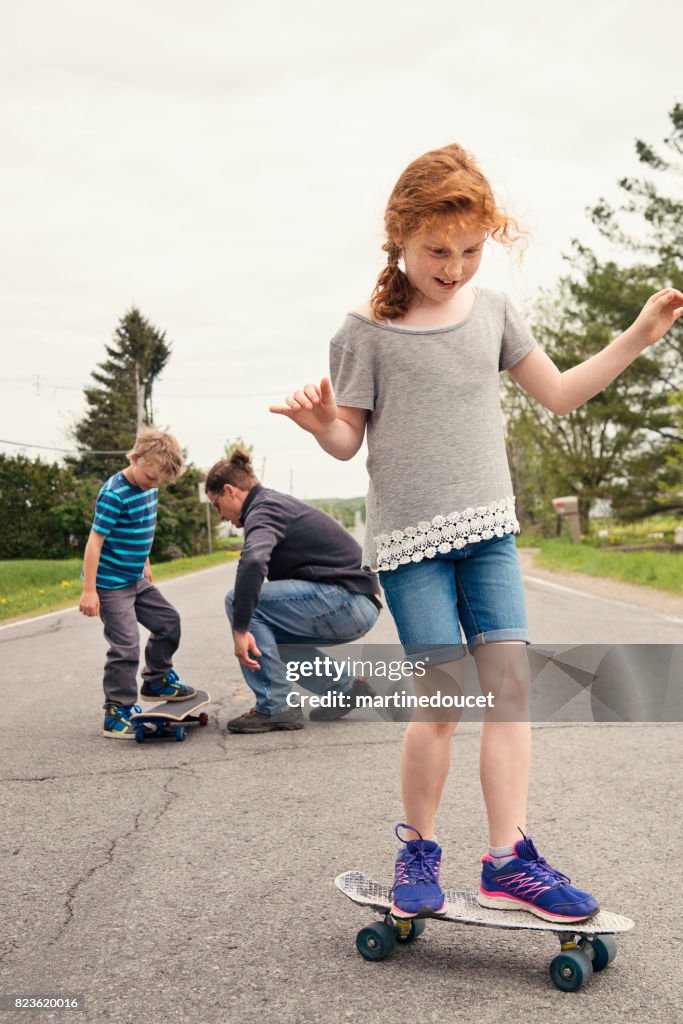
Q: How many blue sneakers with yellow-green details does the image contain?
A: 2